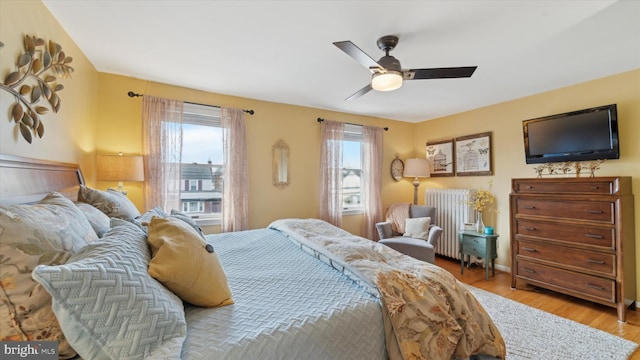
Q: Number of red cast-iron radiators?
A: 0